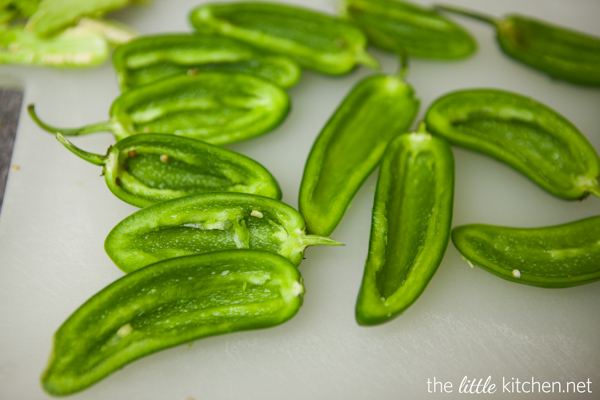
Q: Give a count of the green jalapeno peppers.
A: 12